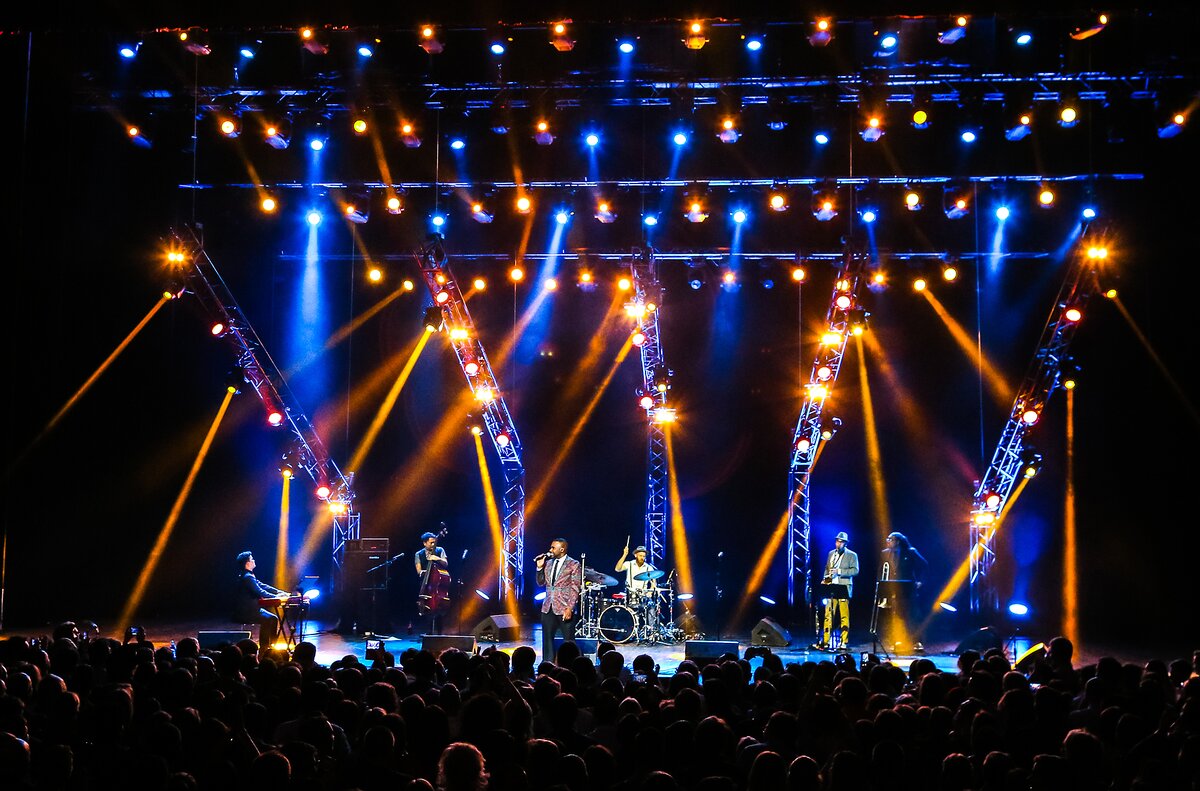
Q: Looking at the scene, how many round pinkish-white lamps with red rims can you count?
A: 14